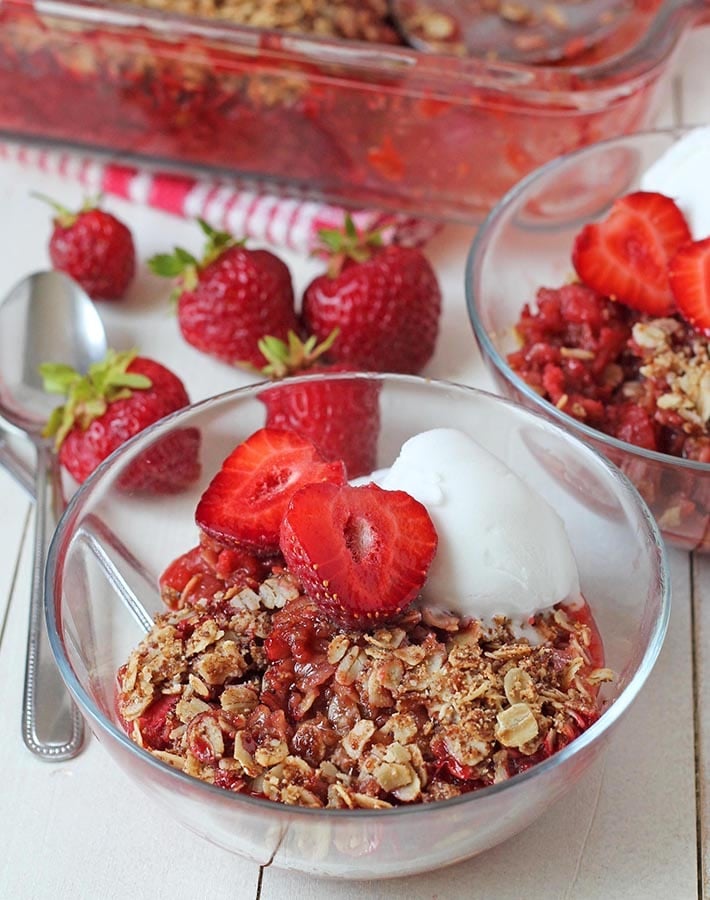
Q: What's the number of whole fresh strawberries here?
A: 5